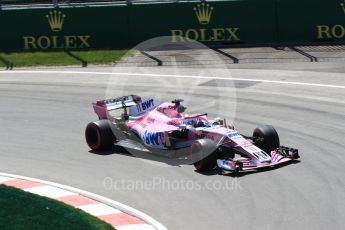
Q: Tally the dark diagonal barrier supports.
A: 5